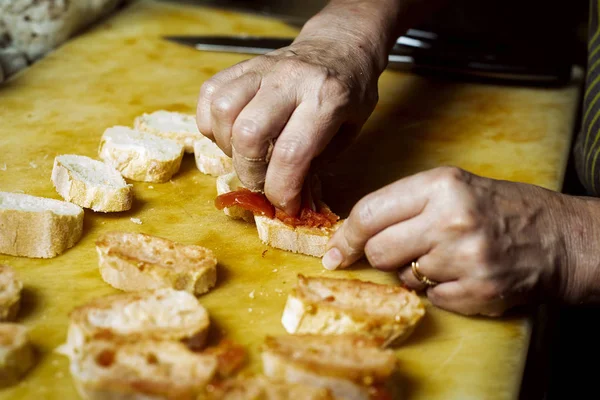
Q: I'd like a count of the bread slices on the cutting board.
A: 15